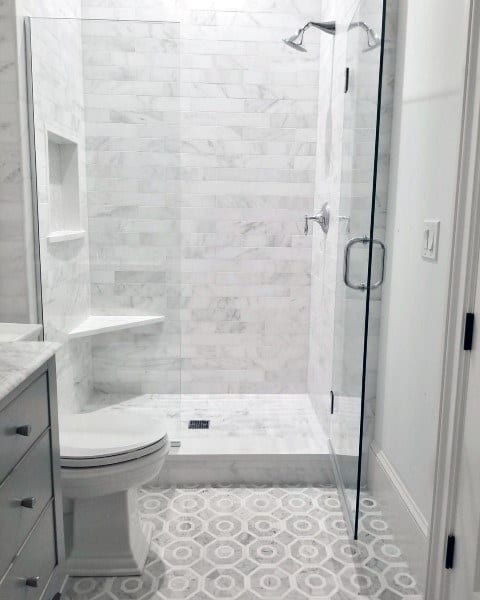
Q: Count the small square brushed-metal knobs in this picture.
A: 3